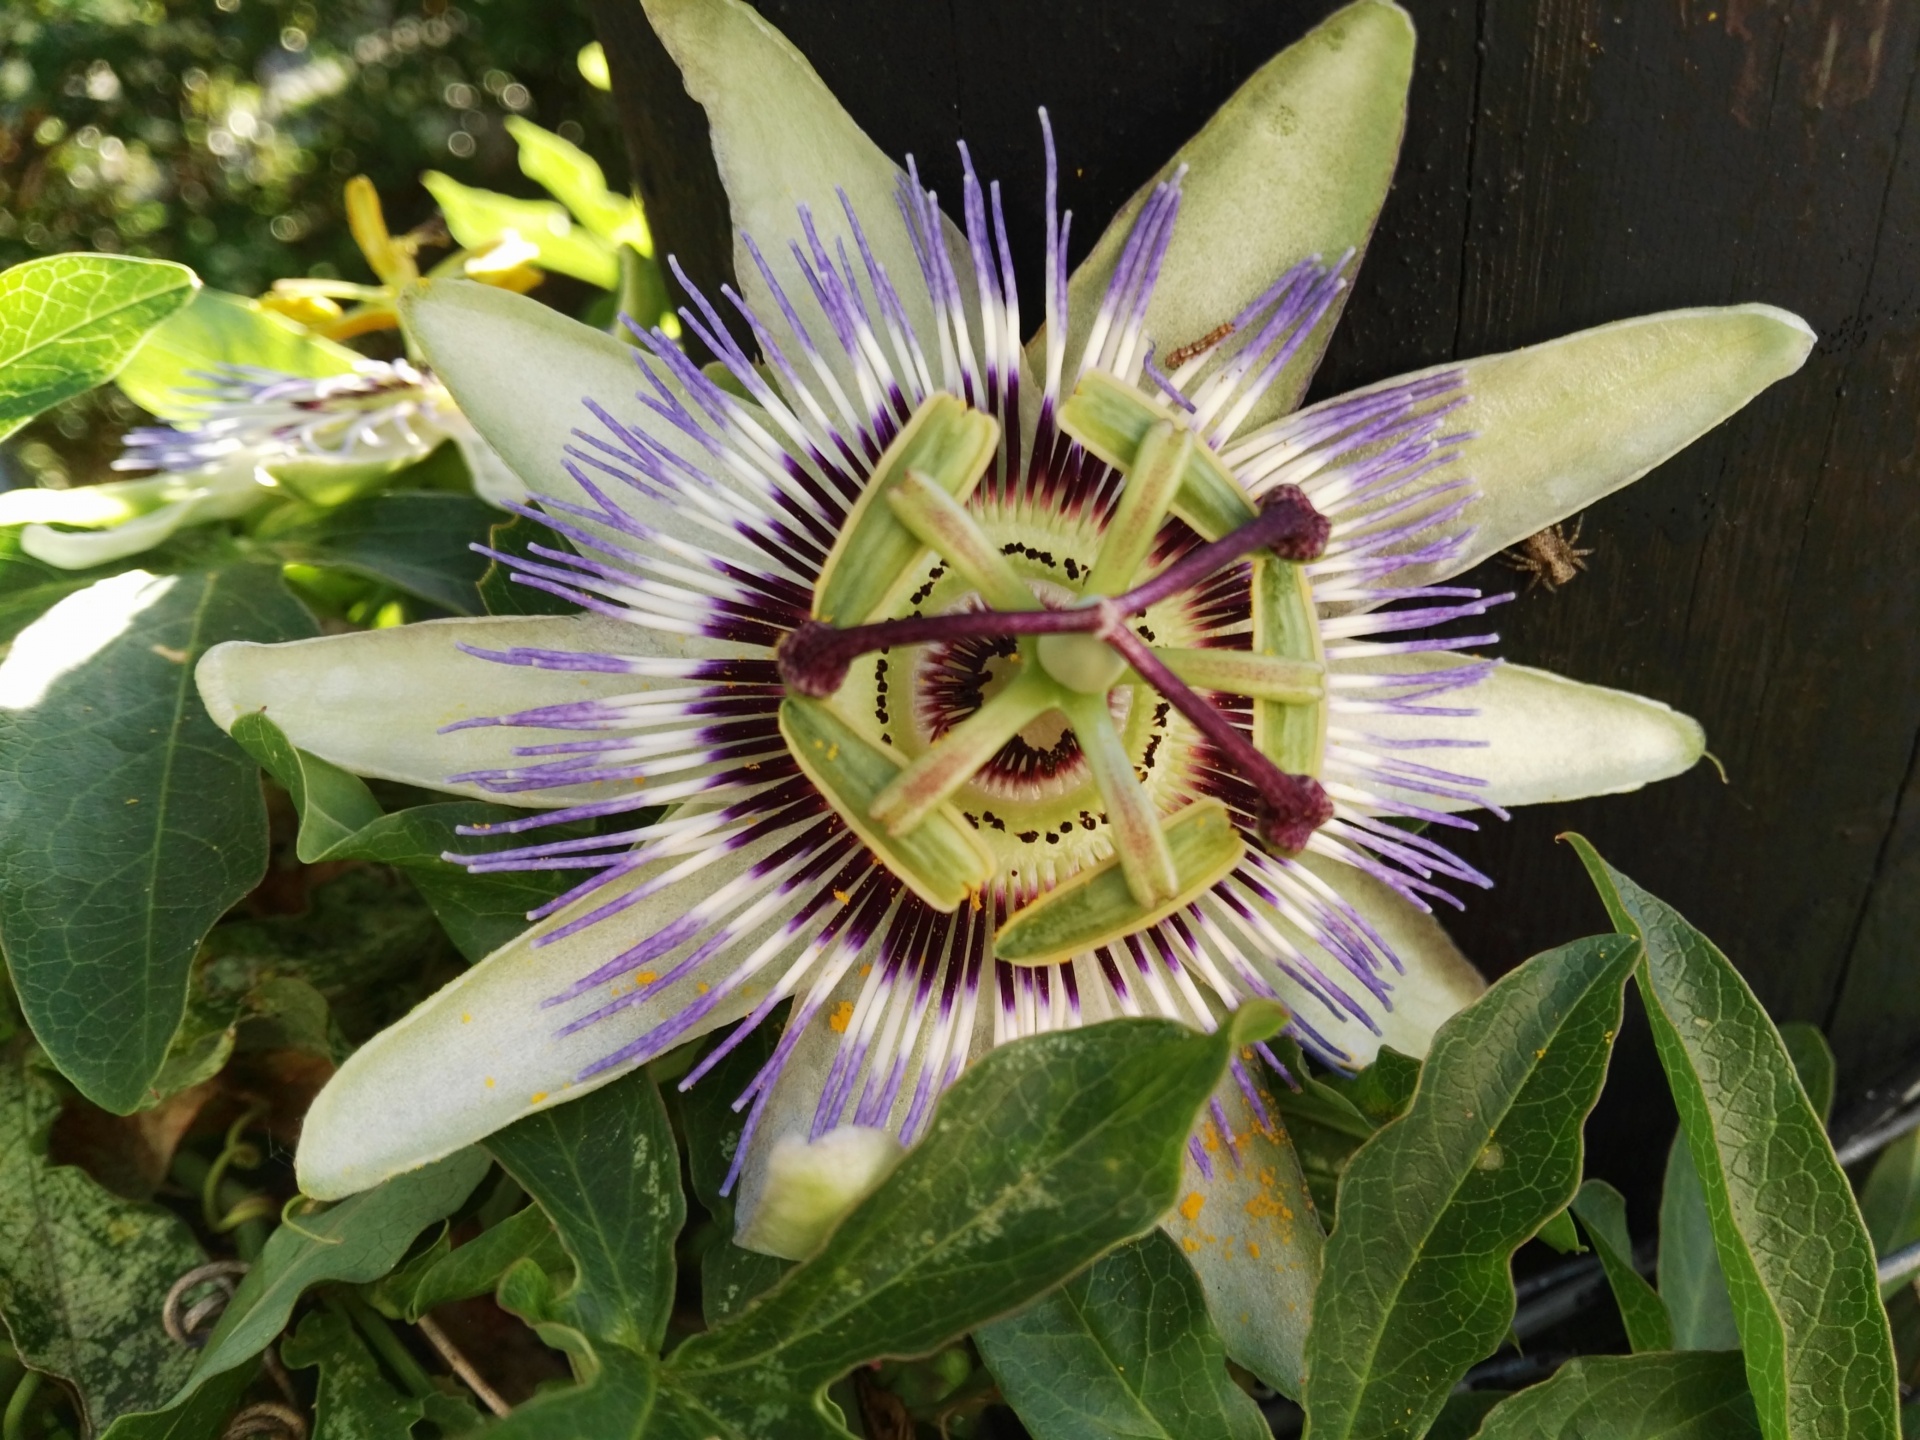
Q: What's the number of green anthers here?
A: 5